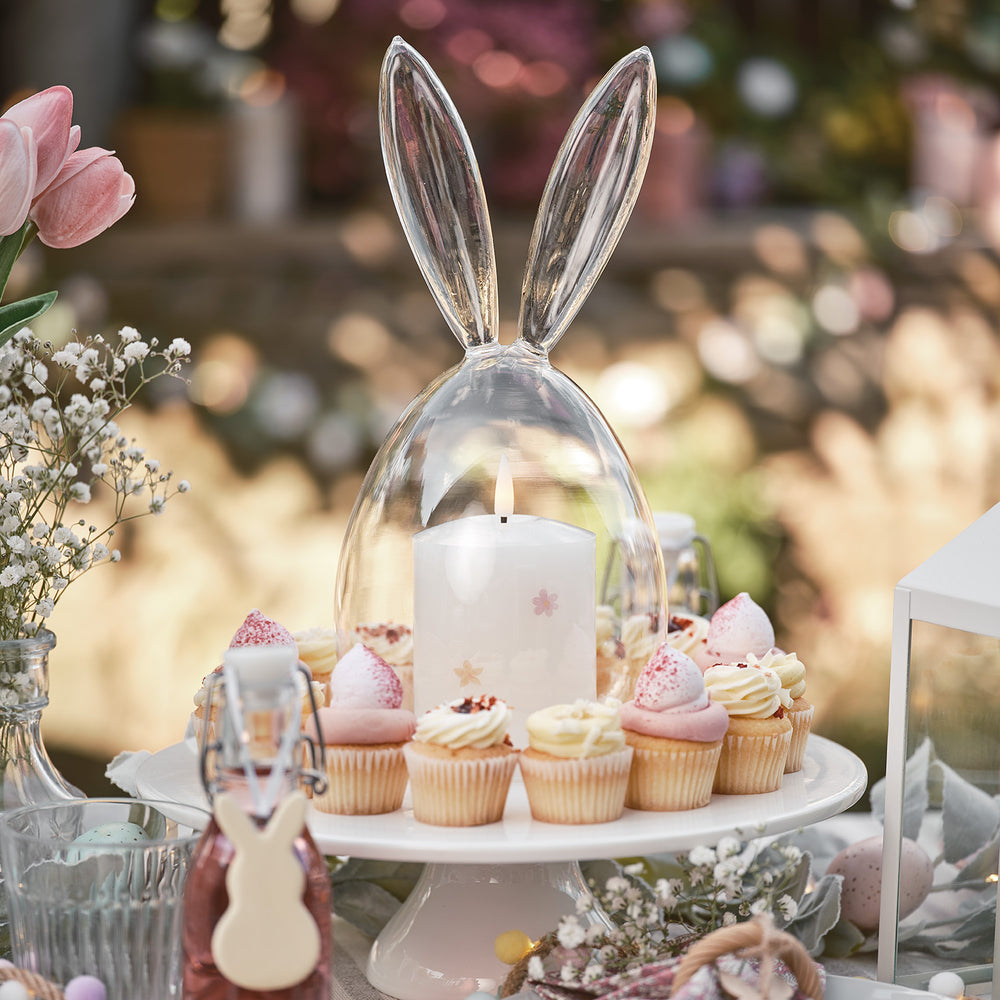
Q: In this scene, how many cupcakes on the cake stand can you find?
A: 14